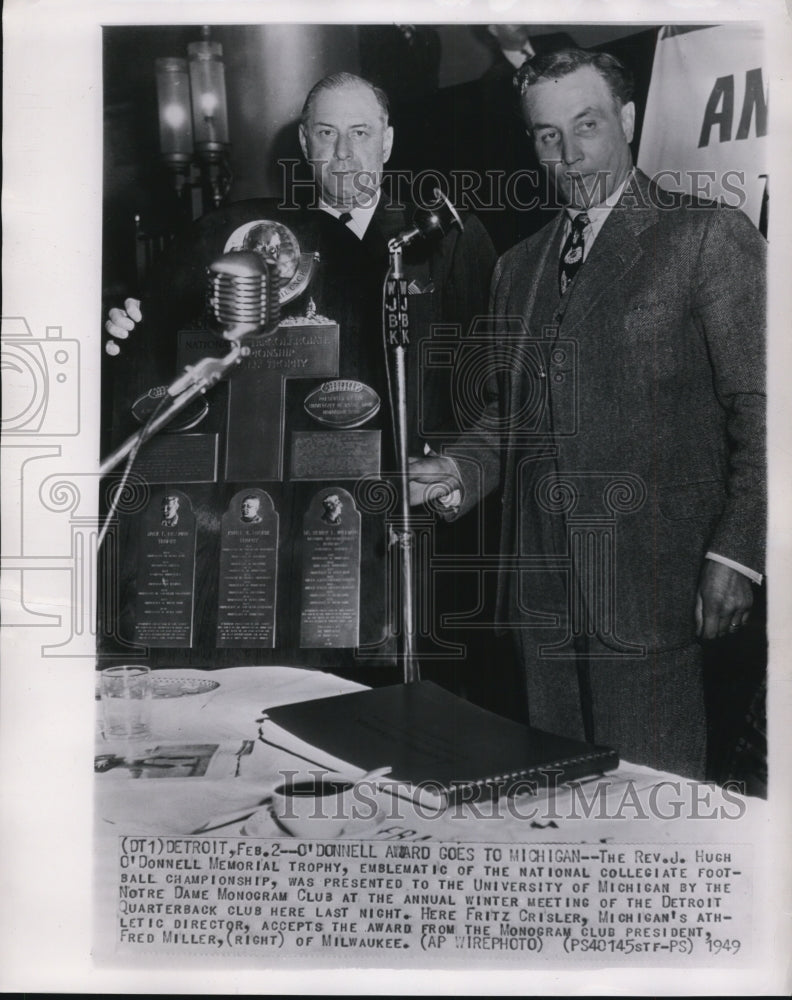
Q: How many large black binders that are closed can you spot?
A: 1